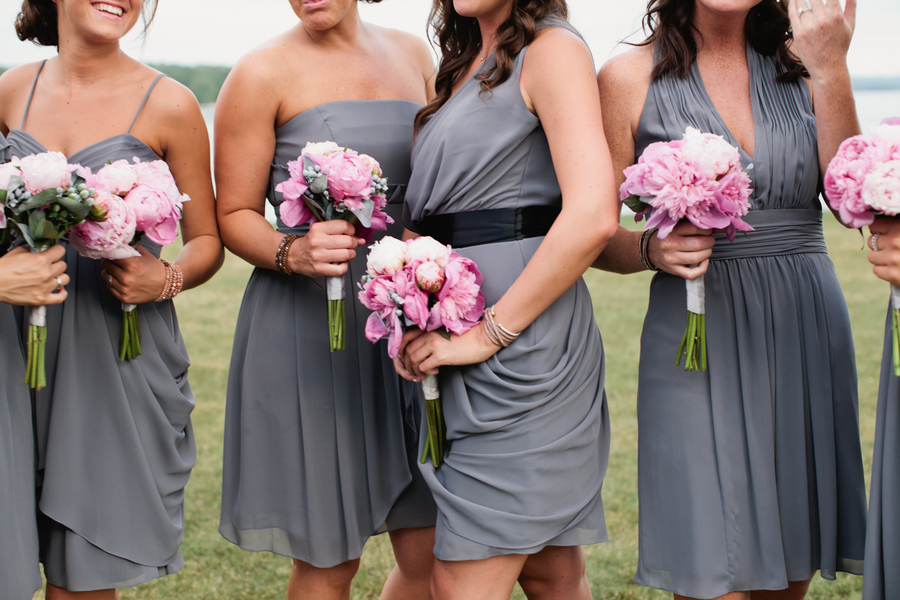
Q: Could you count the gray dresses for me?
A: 6